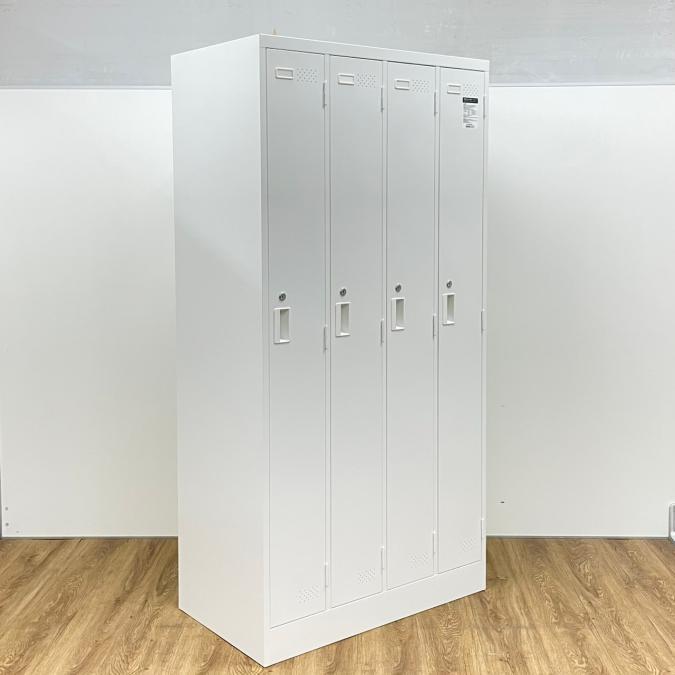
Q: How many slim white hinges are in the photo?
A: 12